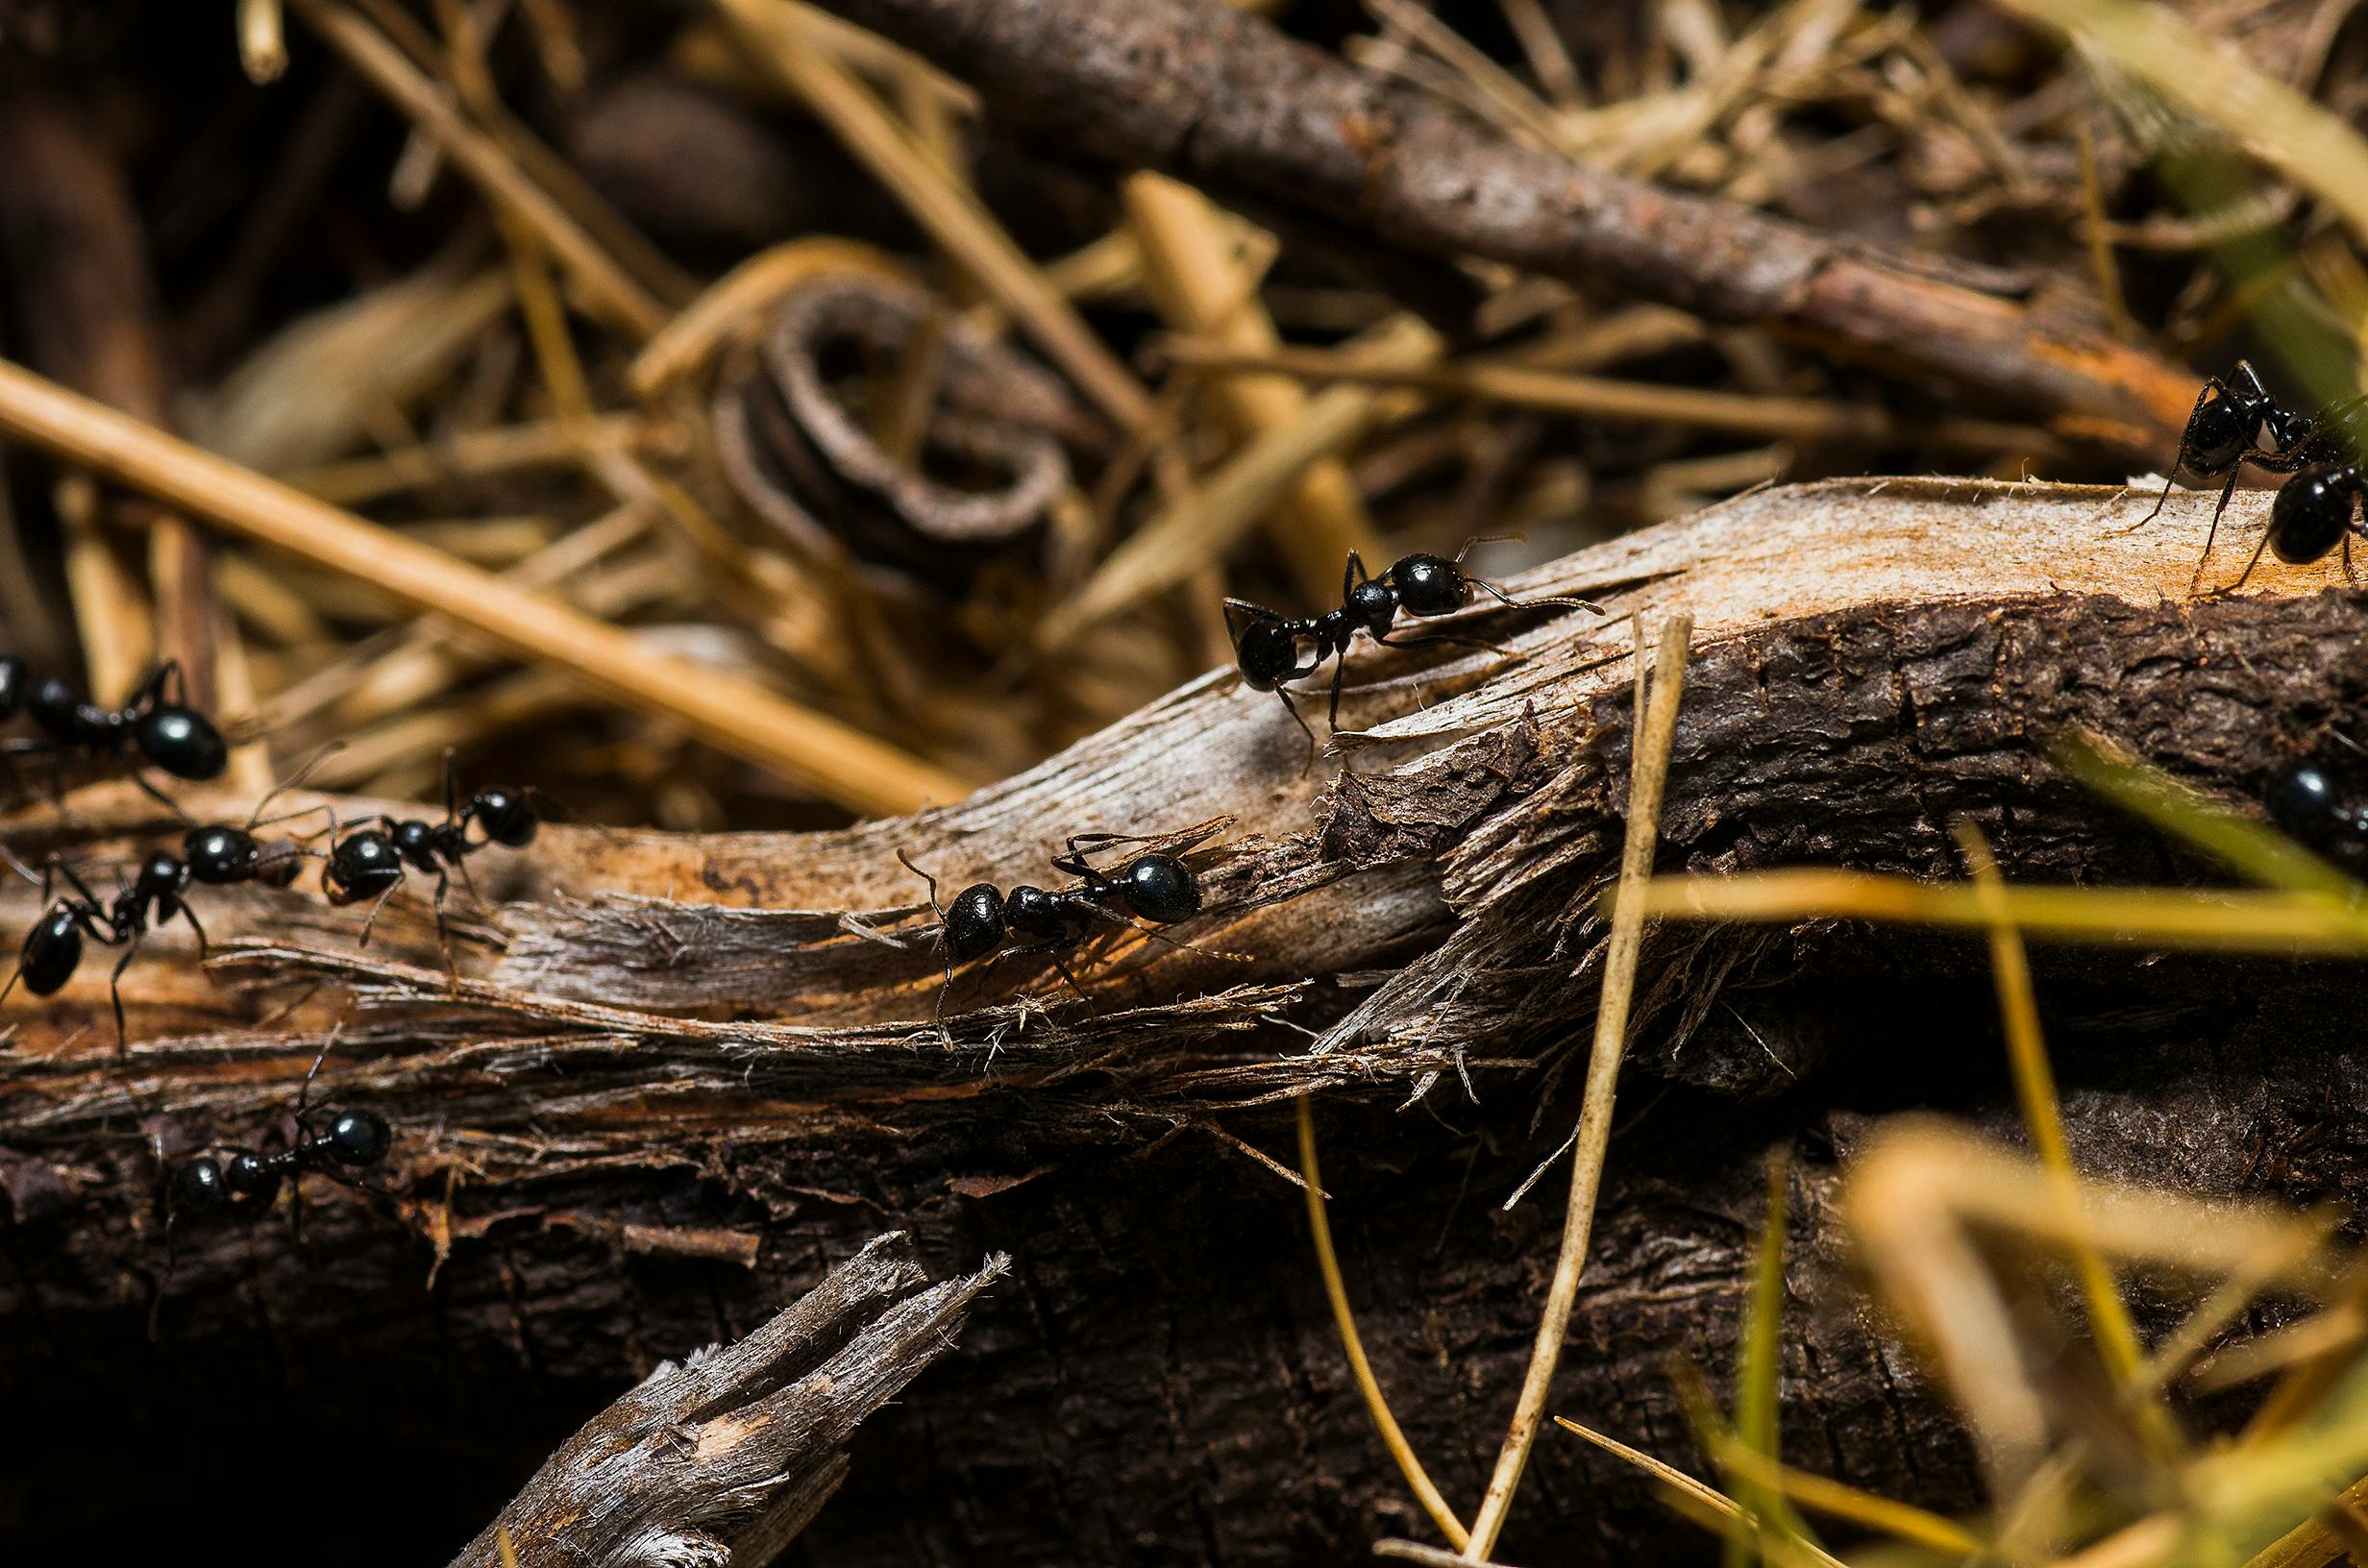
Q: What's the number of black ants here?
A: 9